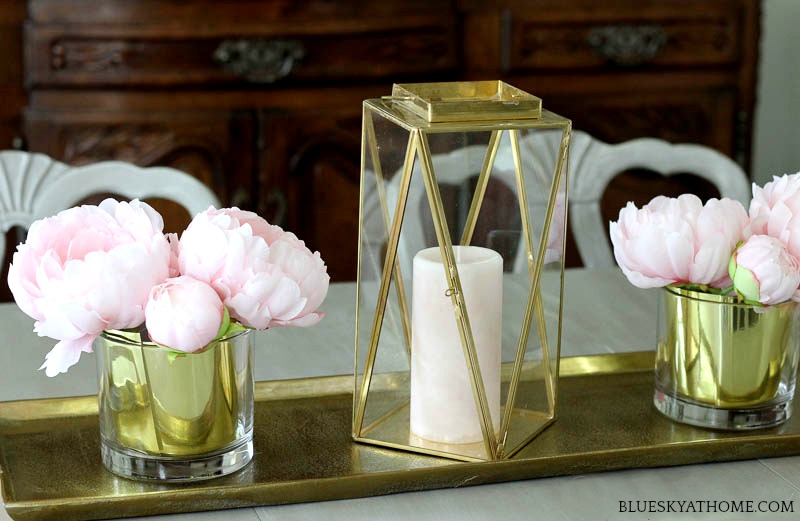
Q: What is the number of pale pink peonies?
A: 6